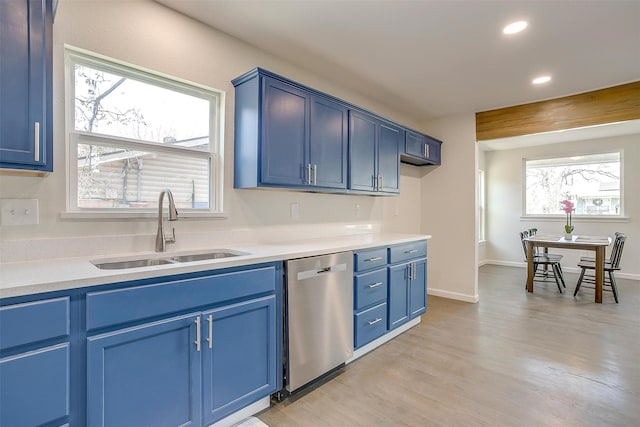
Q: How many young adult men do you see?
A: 0